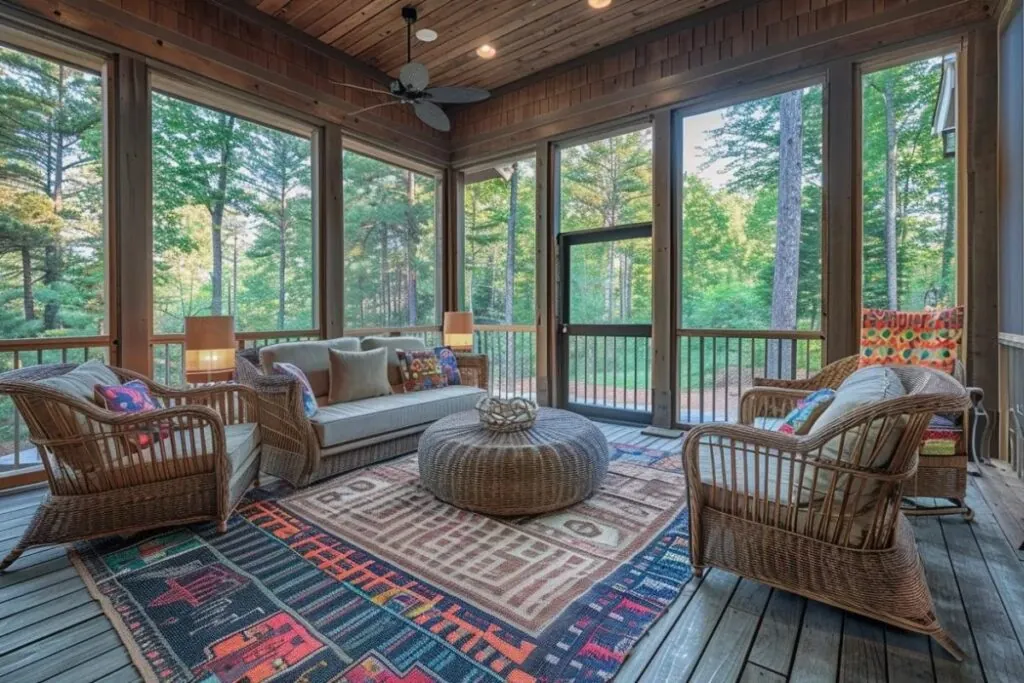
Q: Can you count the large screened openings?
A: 7